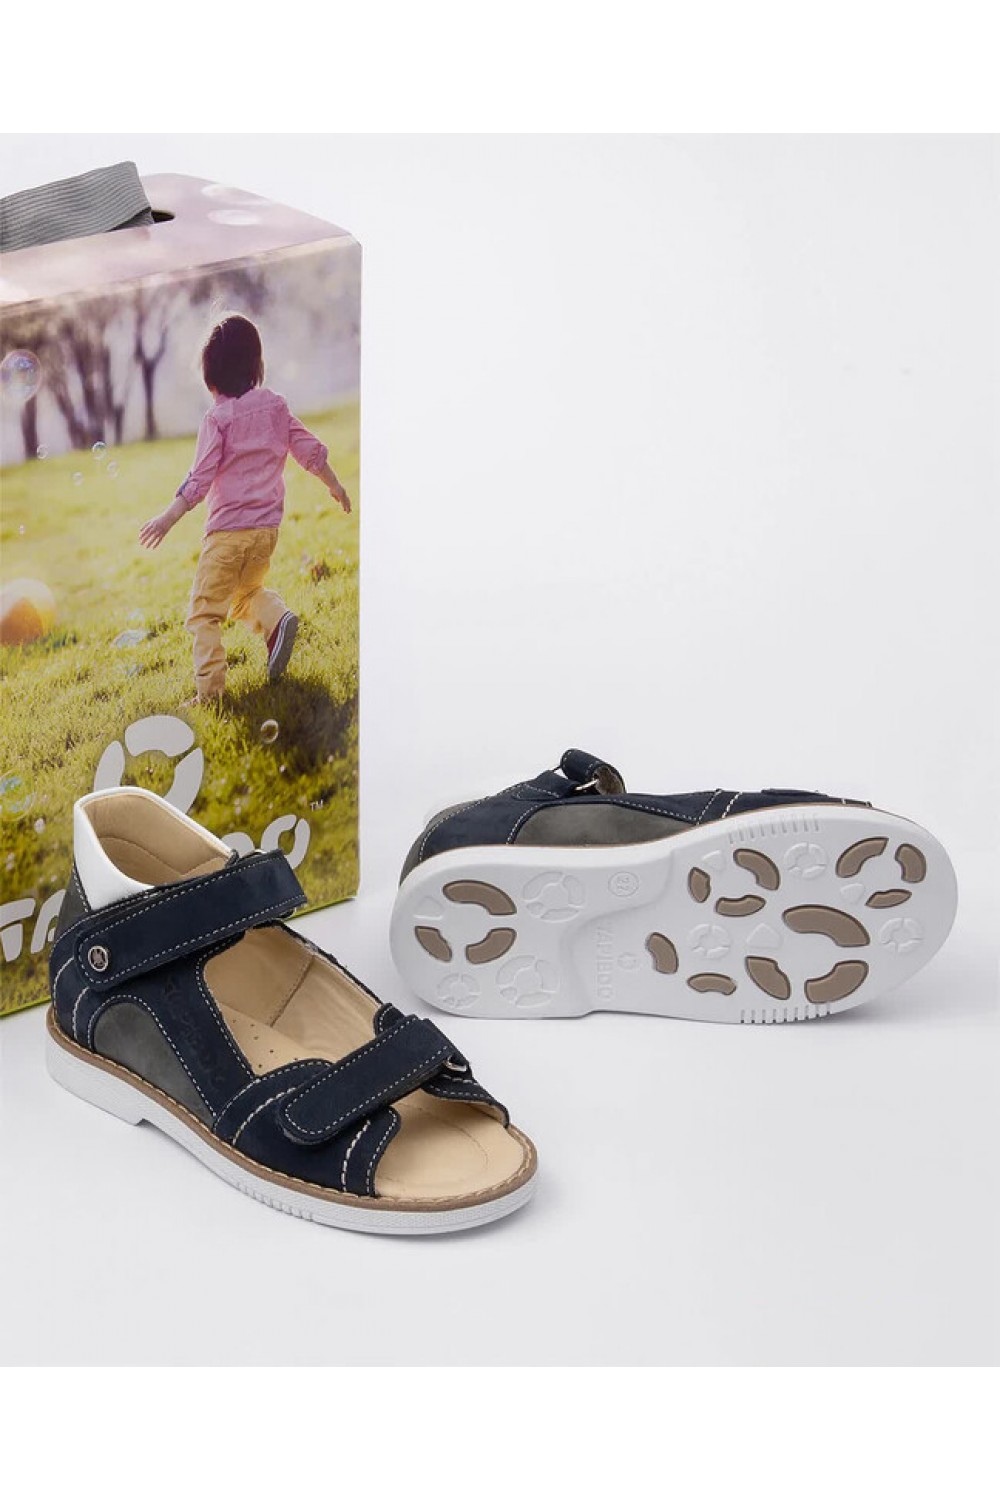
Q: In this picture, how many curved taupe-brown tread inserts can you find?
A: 14